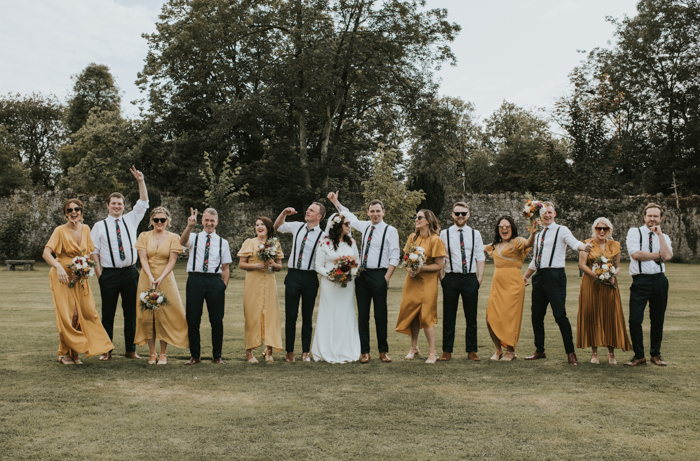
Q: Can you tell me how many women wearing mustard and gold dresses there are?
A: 6